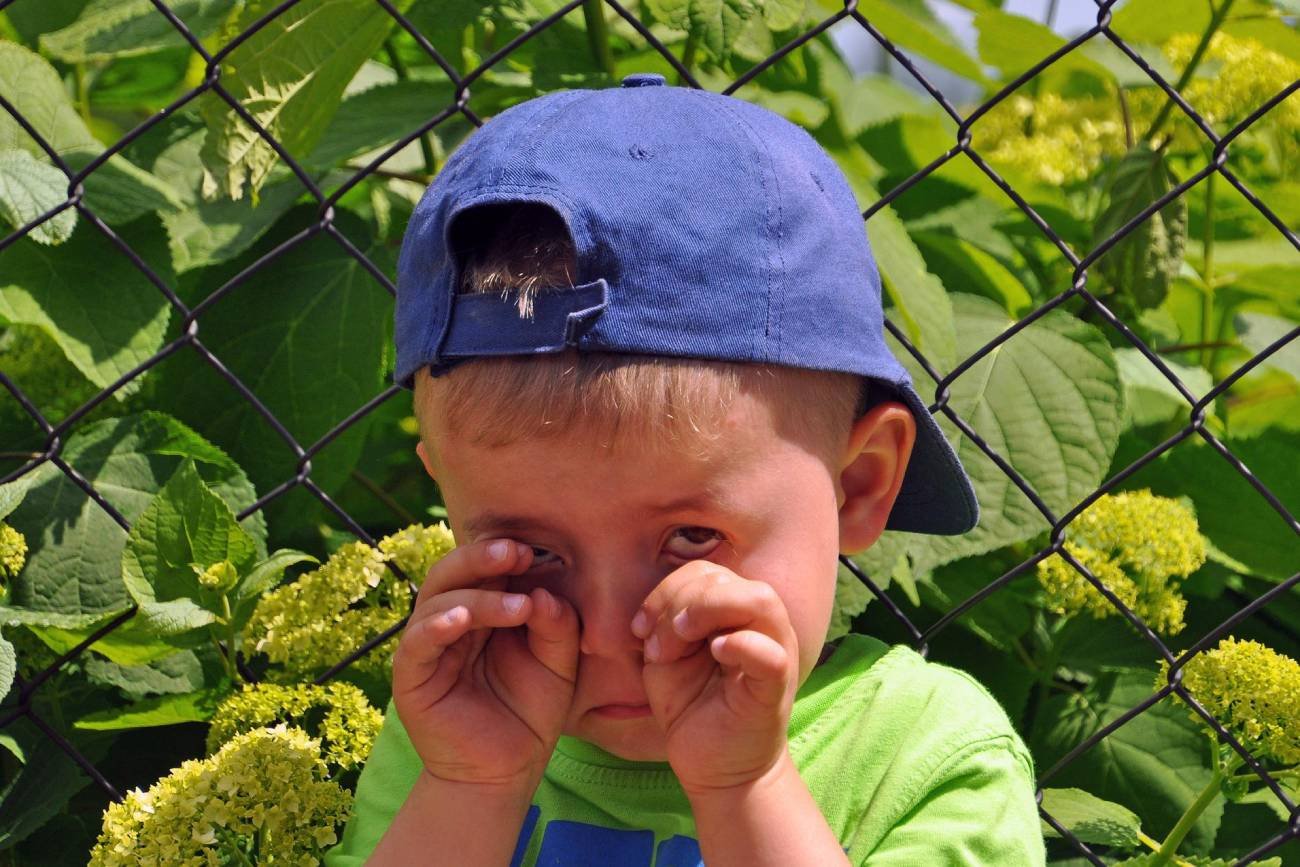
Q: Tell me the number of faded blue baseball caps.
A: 1